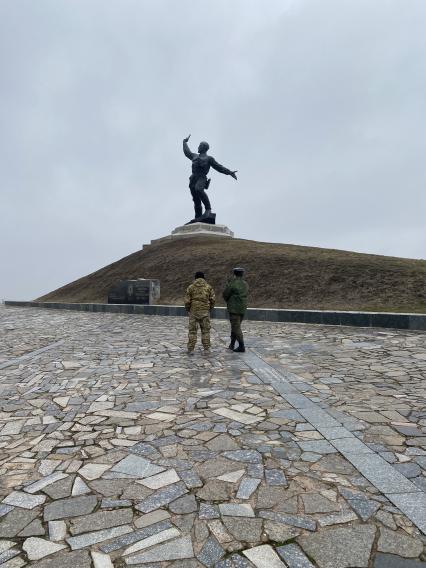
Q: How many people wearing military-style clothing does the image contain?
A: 2